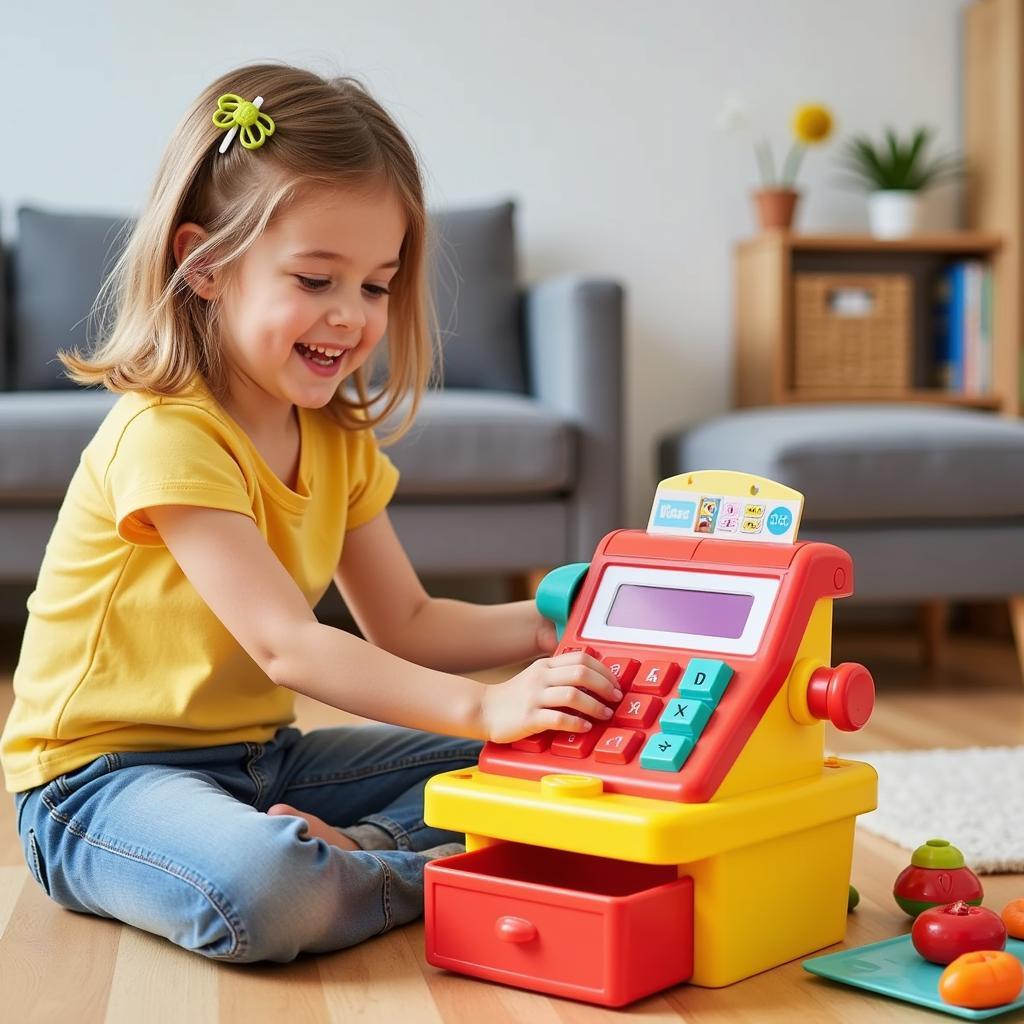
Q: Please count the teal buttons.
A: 3